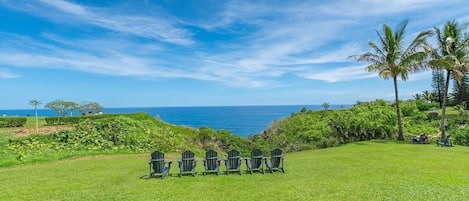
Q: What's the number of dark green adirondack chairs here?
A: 6